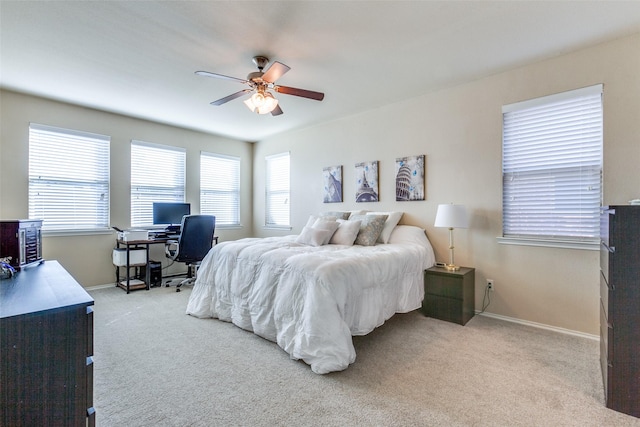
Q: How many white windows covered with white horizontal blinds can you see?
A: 5